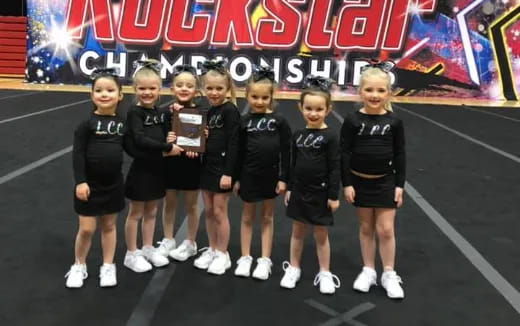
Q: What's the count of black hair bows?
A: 7